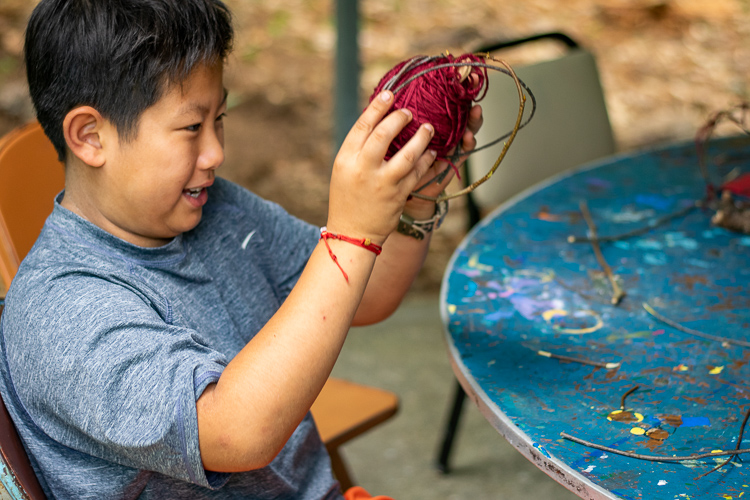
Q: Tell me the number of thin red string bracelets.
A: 1